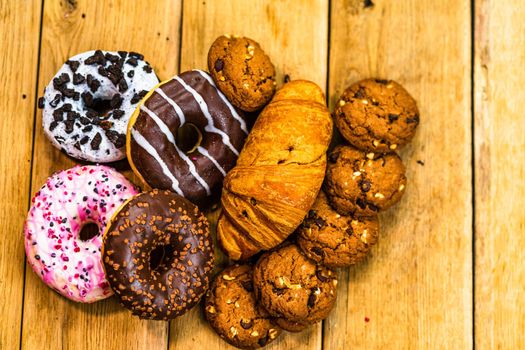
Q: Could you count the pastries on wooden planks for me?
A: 11